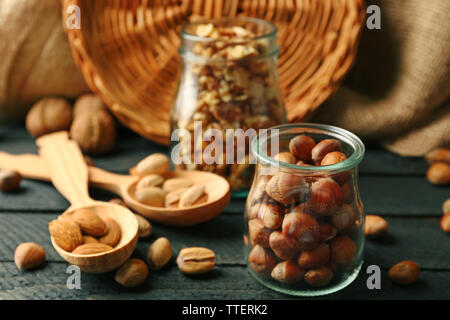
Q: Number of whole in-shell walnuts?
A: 3